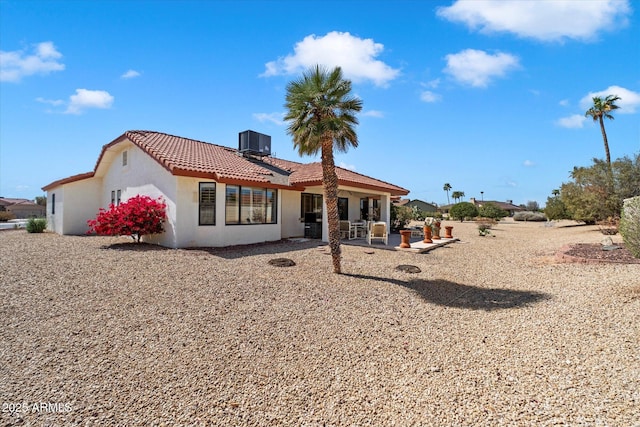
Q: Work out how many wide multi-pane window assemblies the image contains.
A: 1